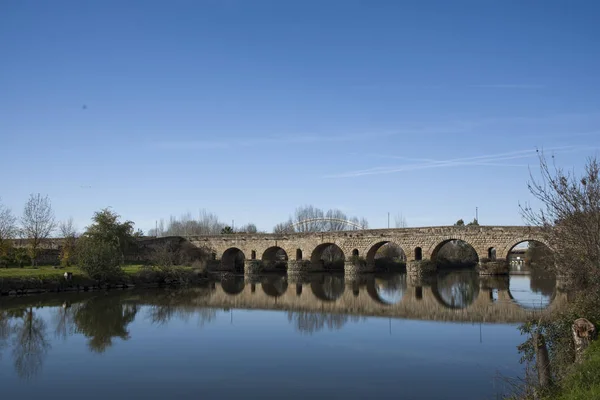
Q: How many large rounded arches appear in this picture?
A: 6